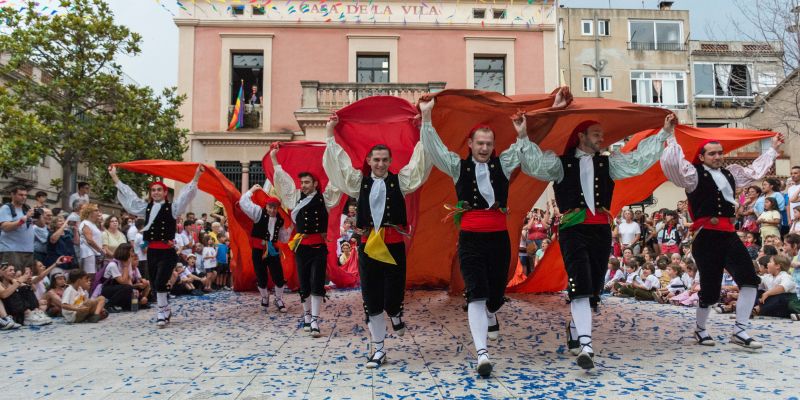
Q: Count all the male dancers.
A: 7